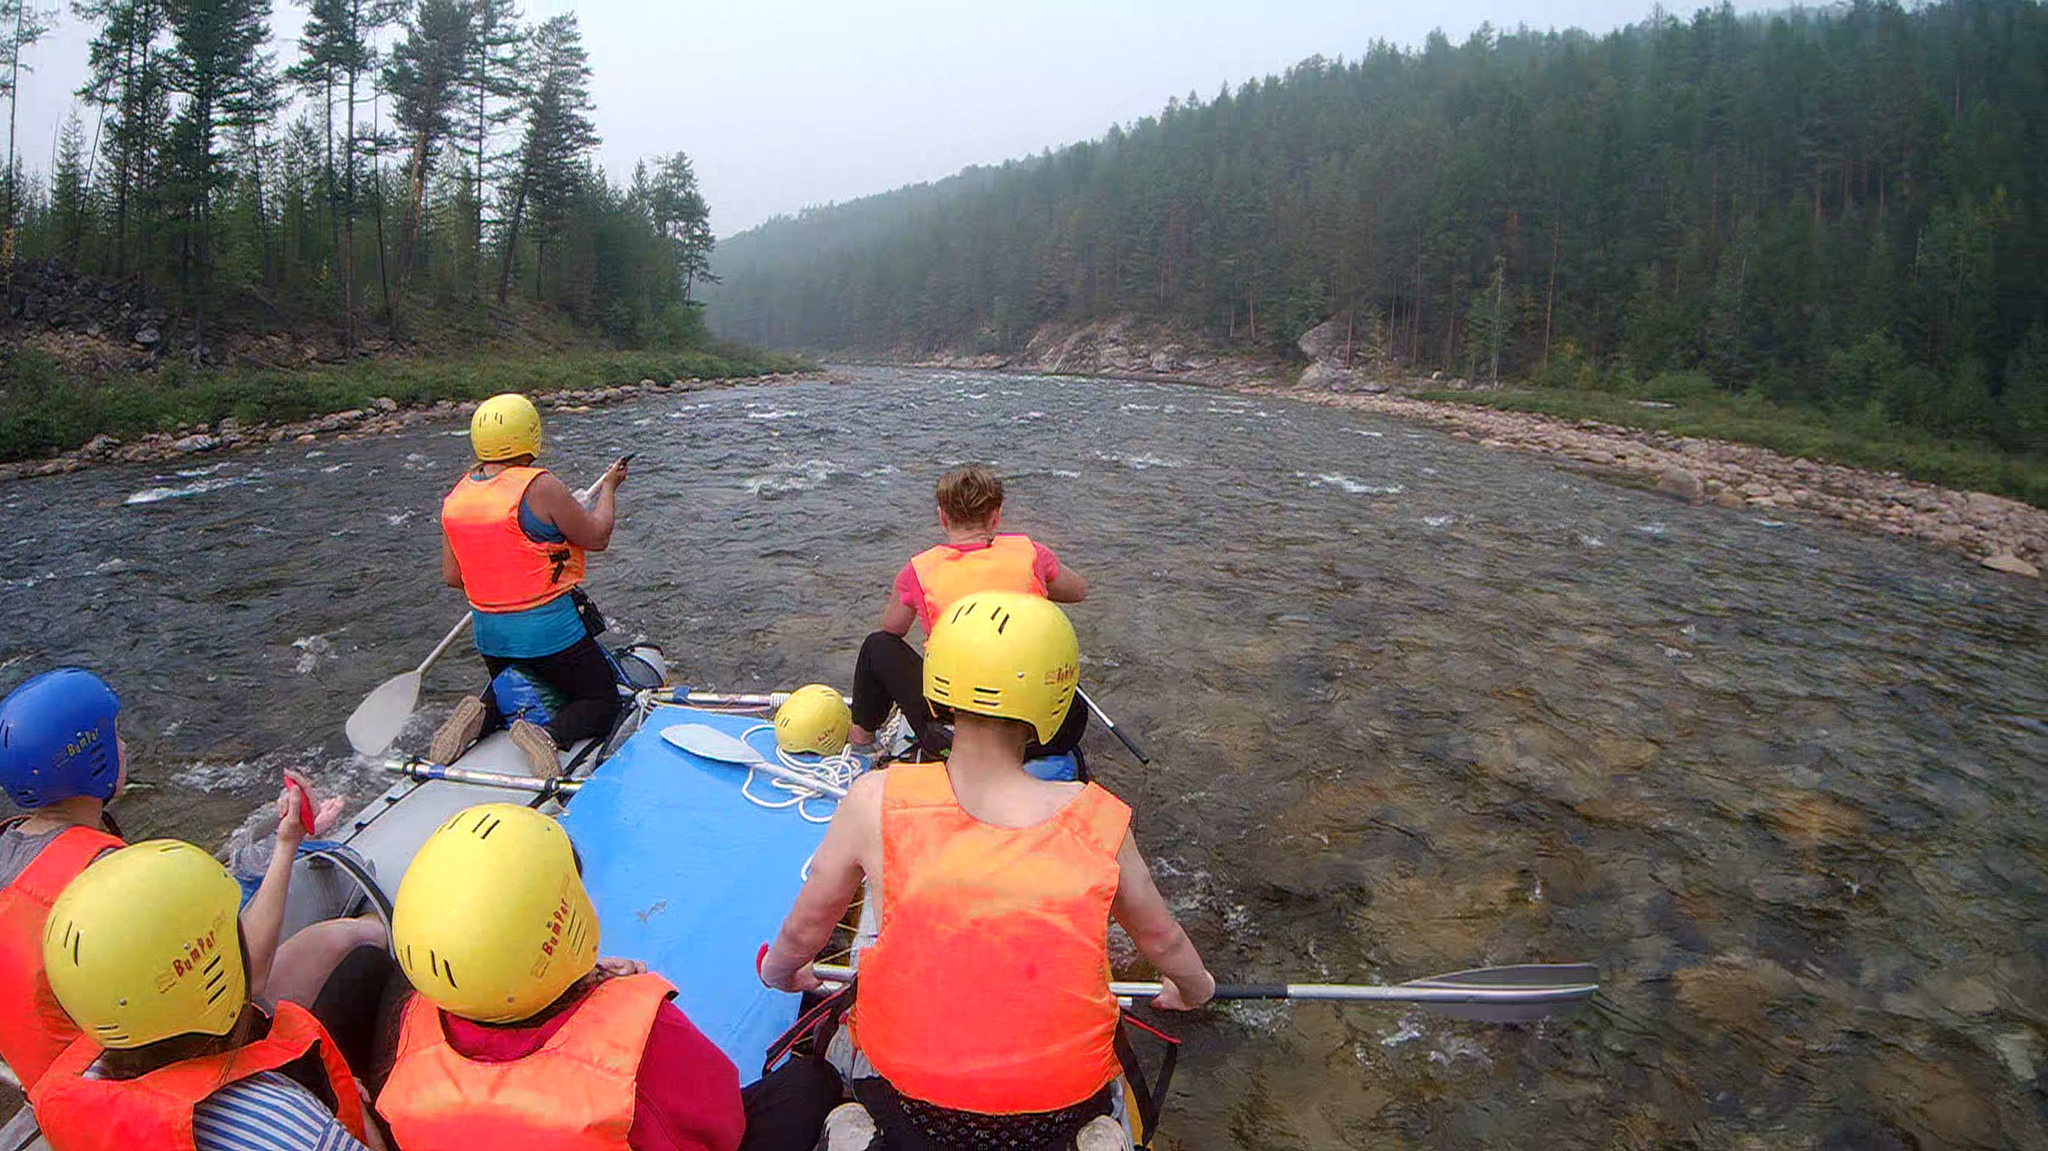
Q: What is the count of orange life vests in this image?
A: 6